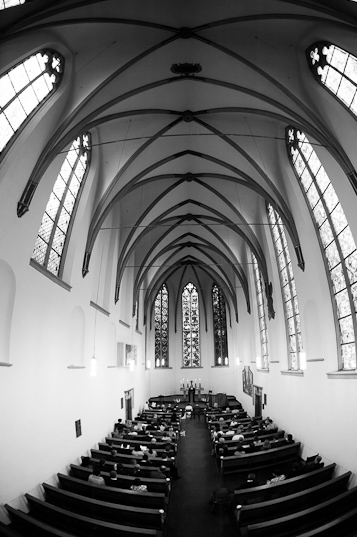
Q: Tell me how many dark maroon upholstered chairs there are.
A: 0